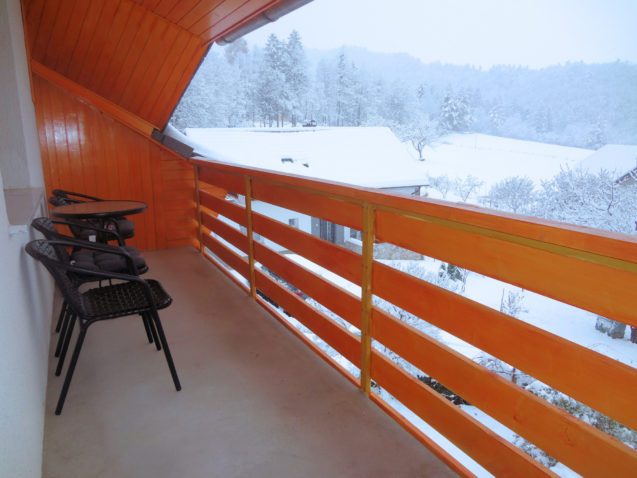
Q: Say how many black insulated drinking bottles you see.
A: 0